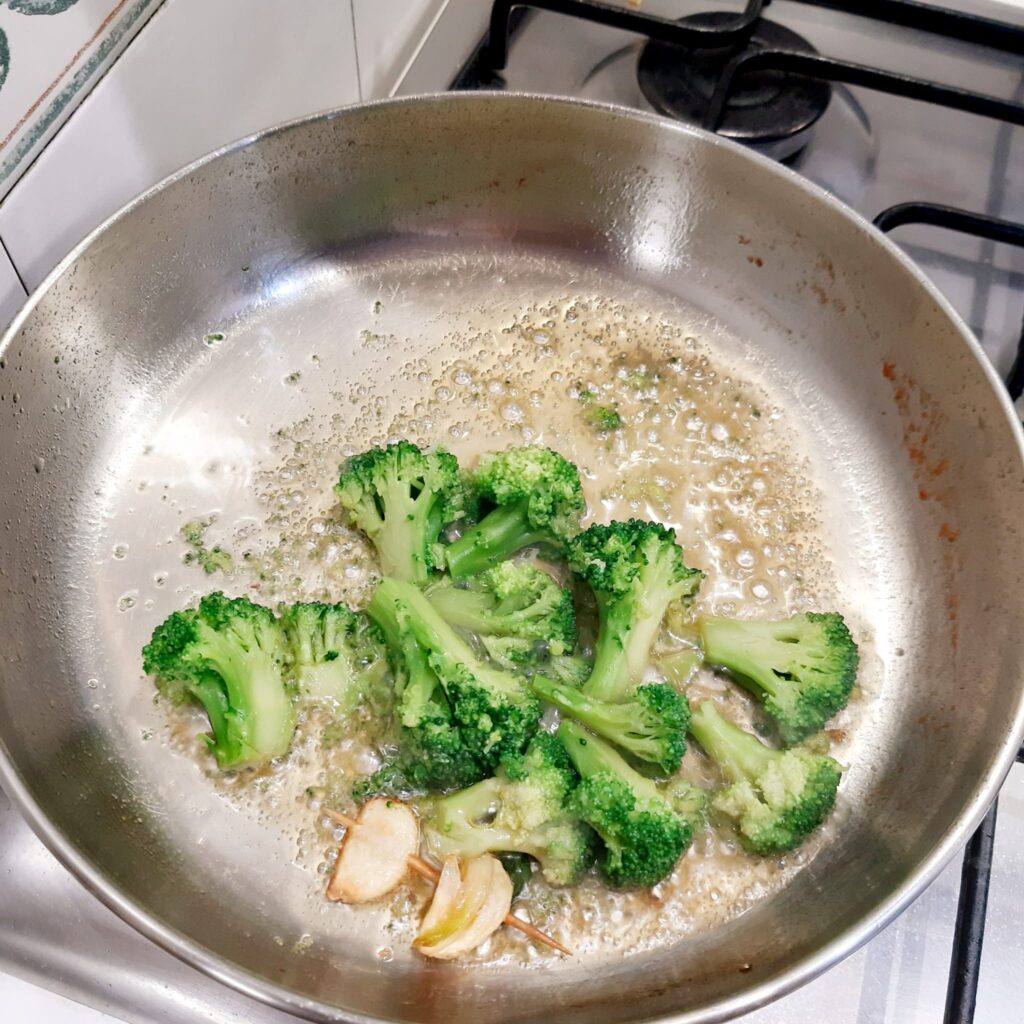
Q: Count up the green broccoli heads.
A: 12